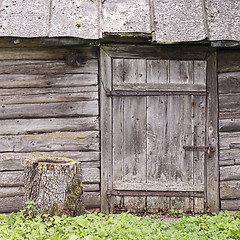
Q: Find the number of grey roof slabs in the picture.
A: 5